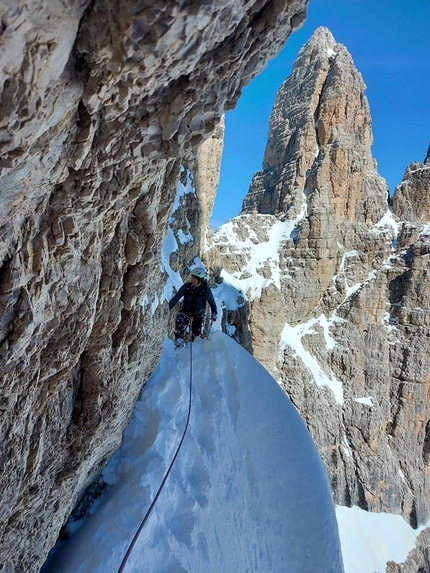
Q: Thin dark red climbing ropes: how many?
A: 1